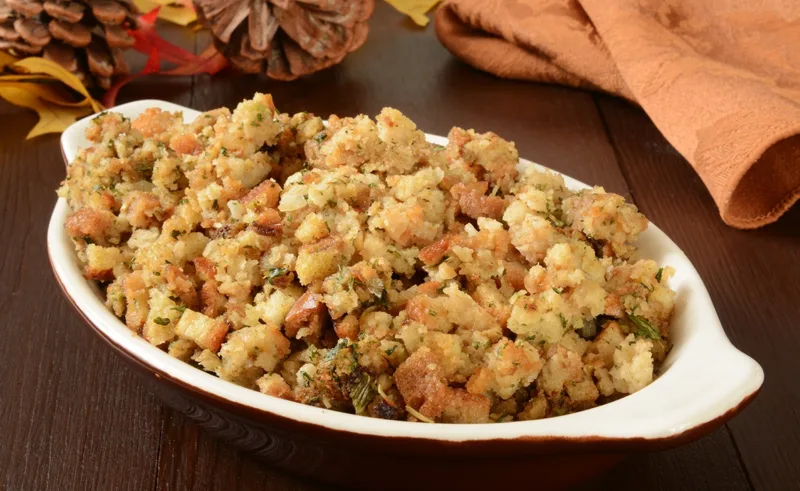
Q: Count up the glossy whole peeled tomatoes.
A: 0